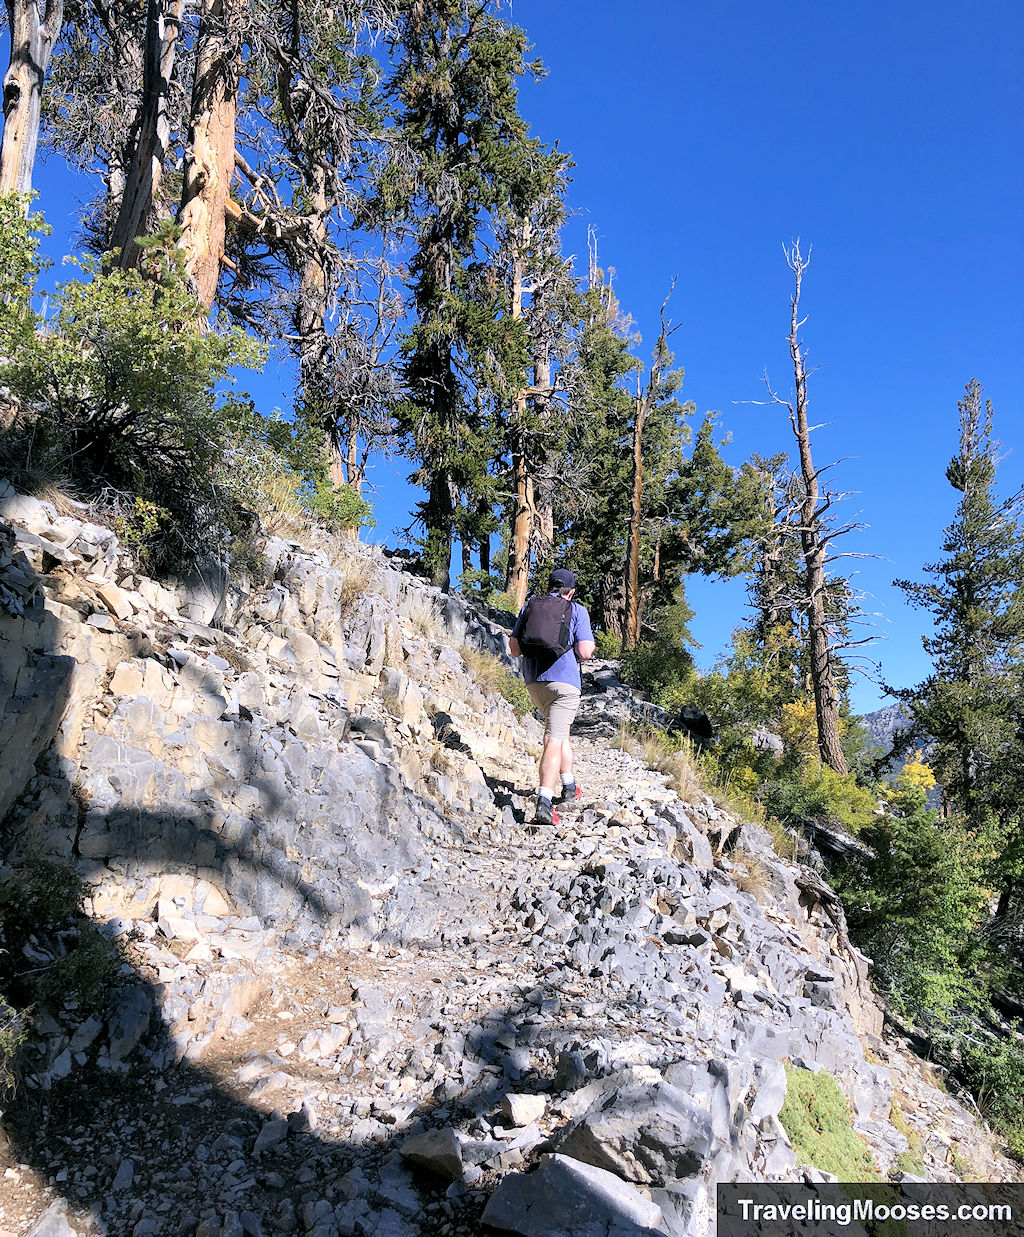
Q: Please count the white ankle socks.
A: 2